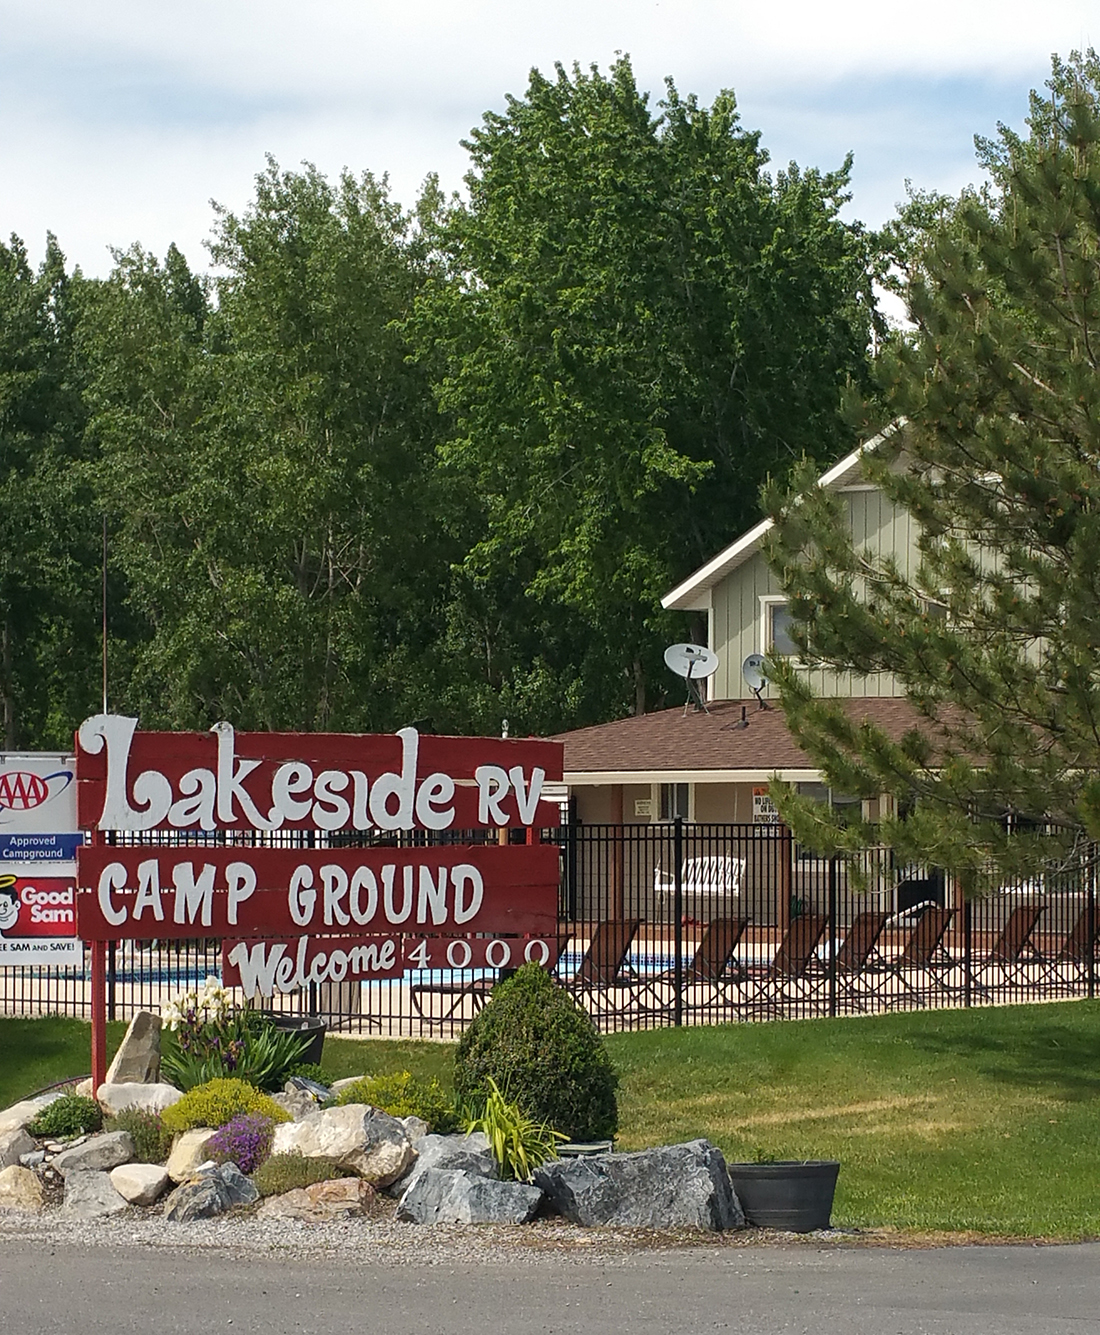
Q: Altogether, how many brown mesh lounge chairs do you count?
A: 8